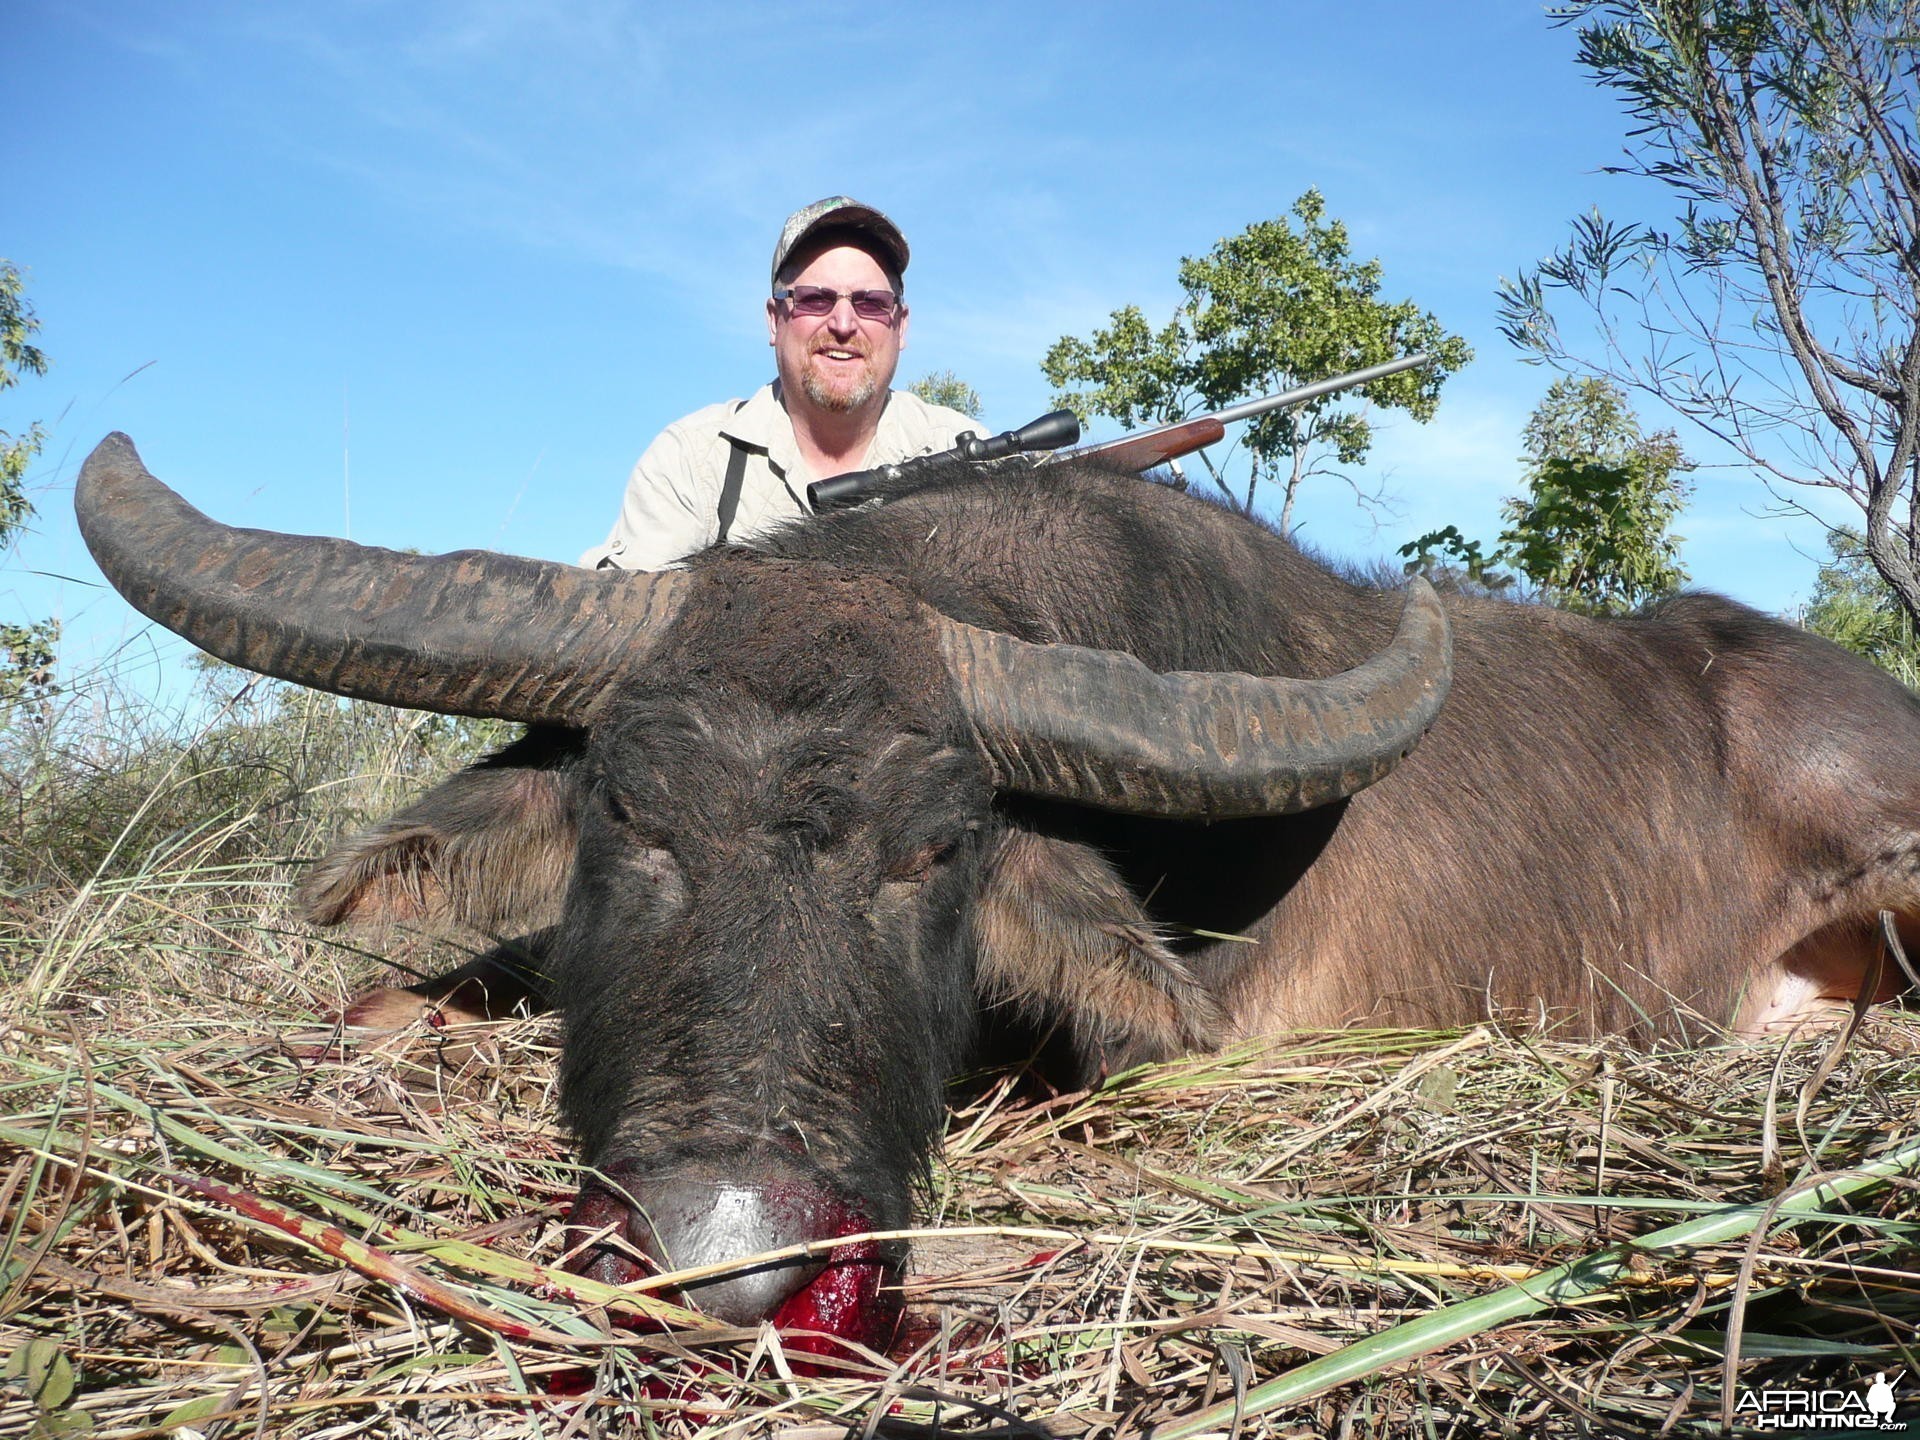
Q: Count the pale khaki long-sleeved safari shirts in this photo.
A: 1